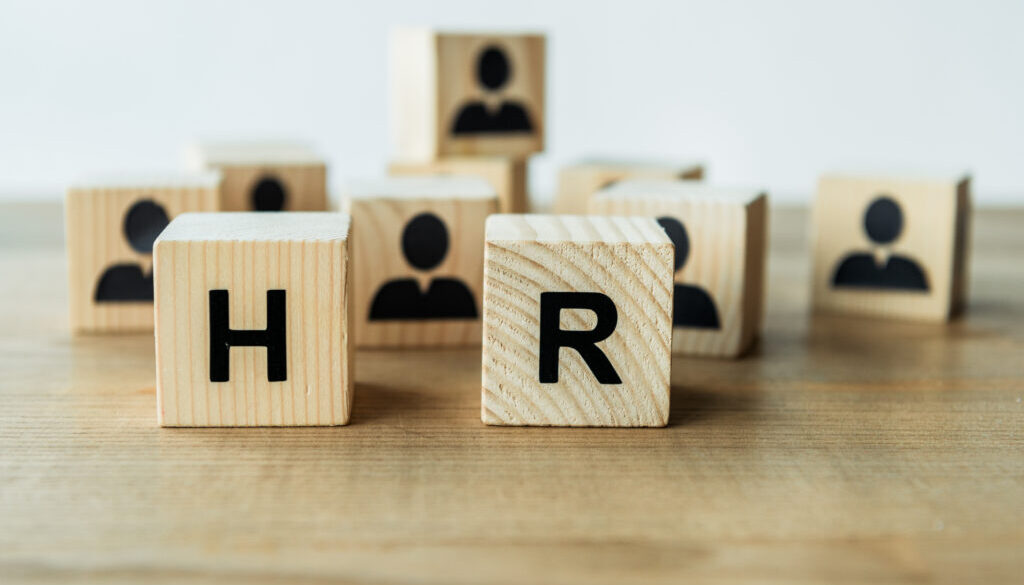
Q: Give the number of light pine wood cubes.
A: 10